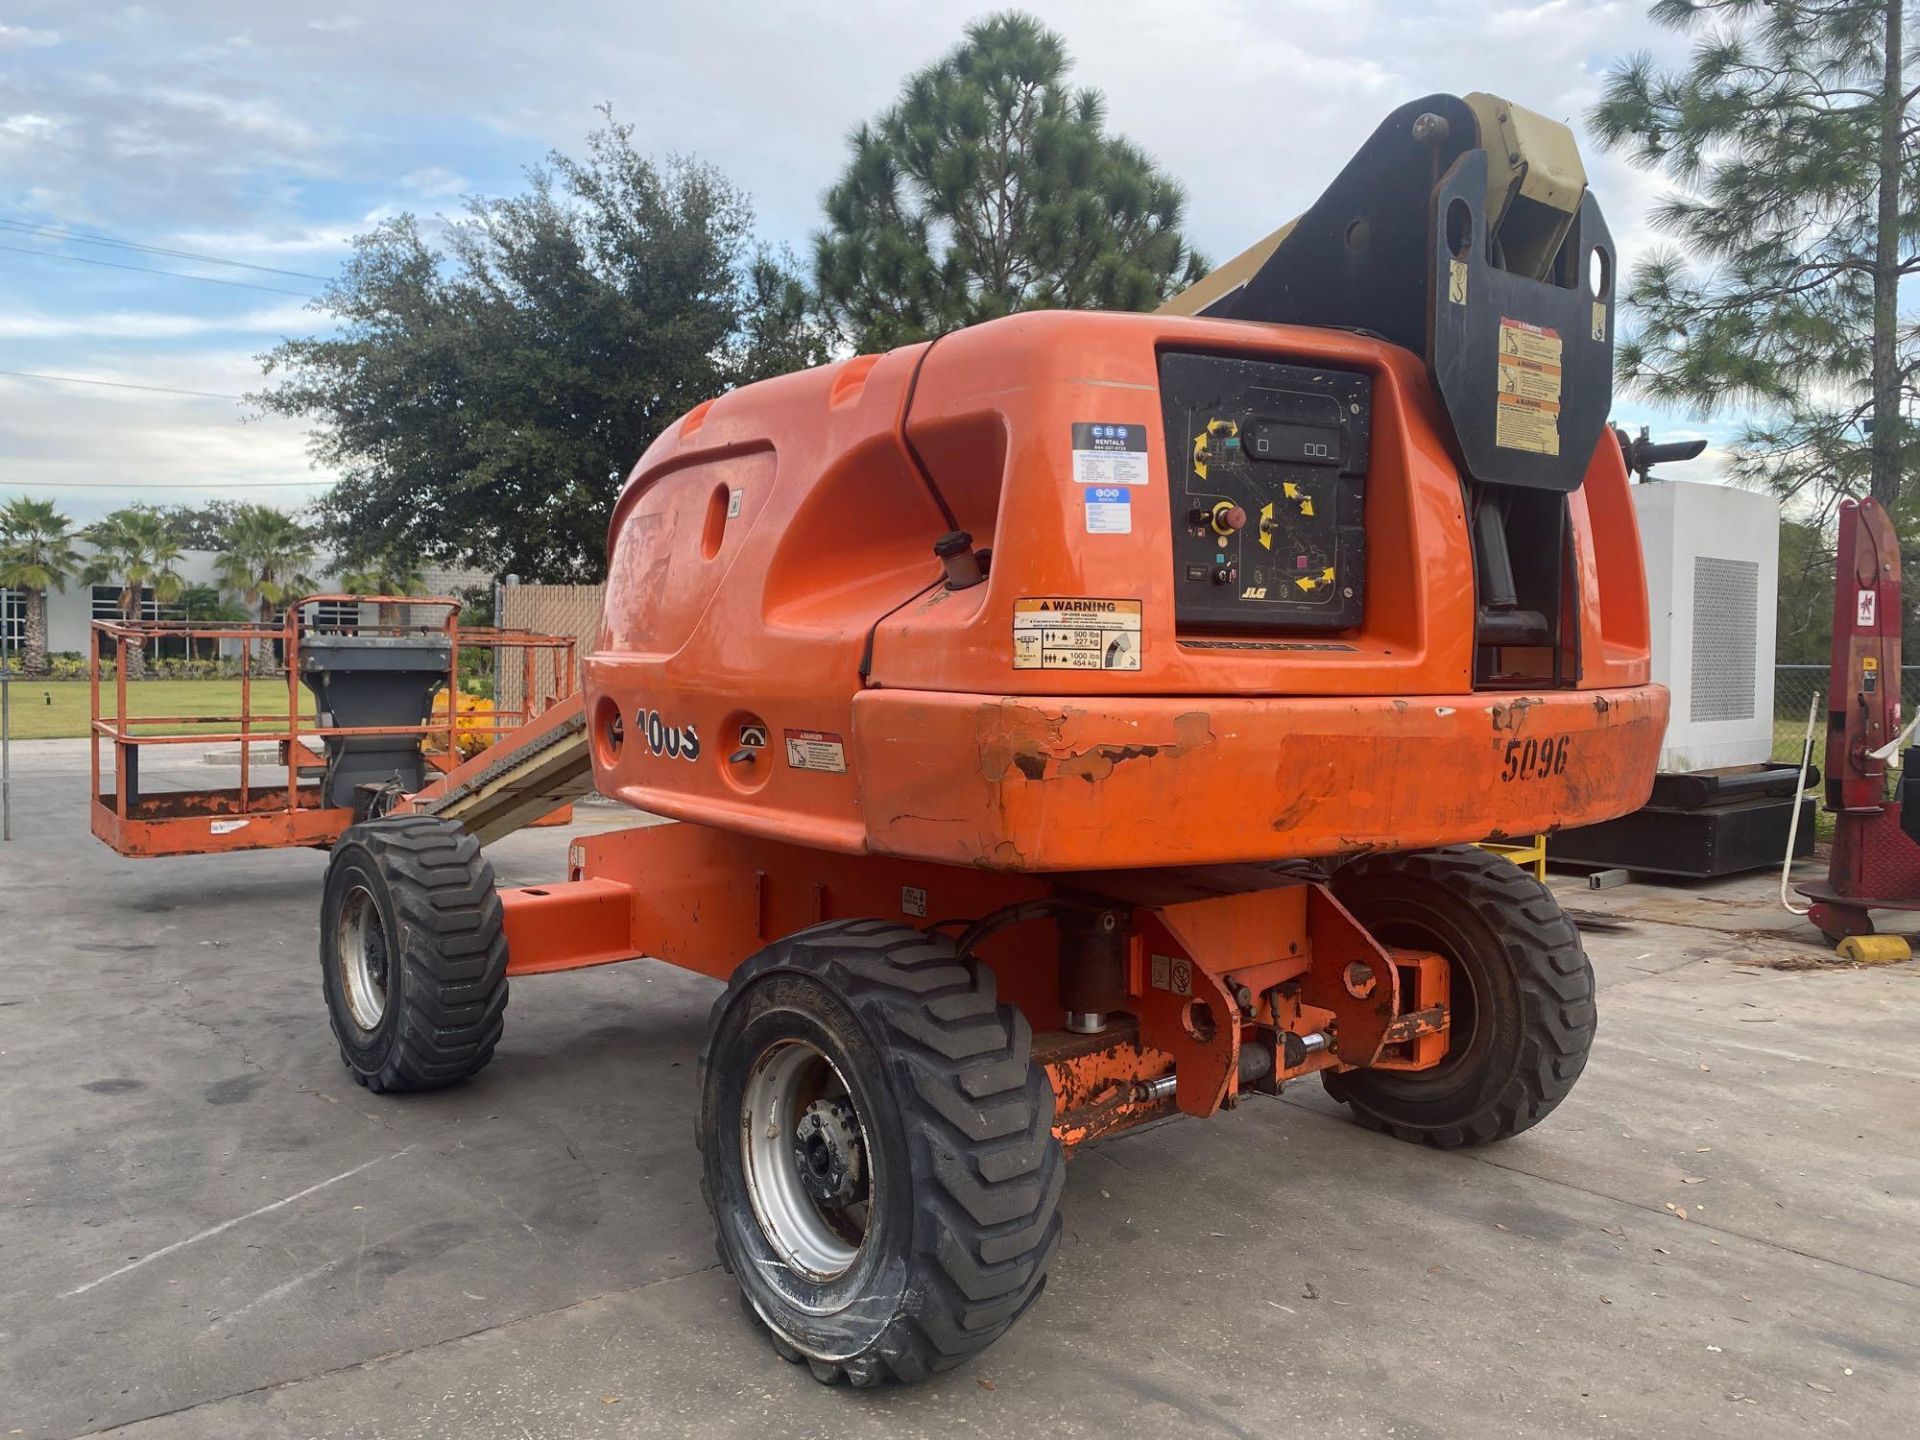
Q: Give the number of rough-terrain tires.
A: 3